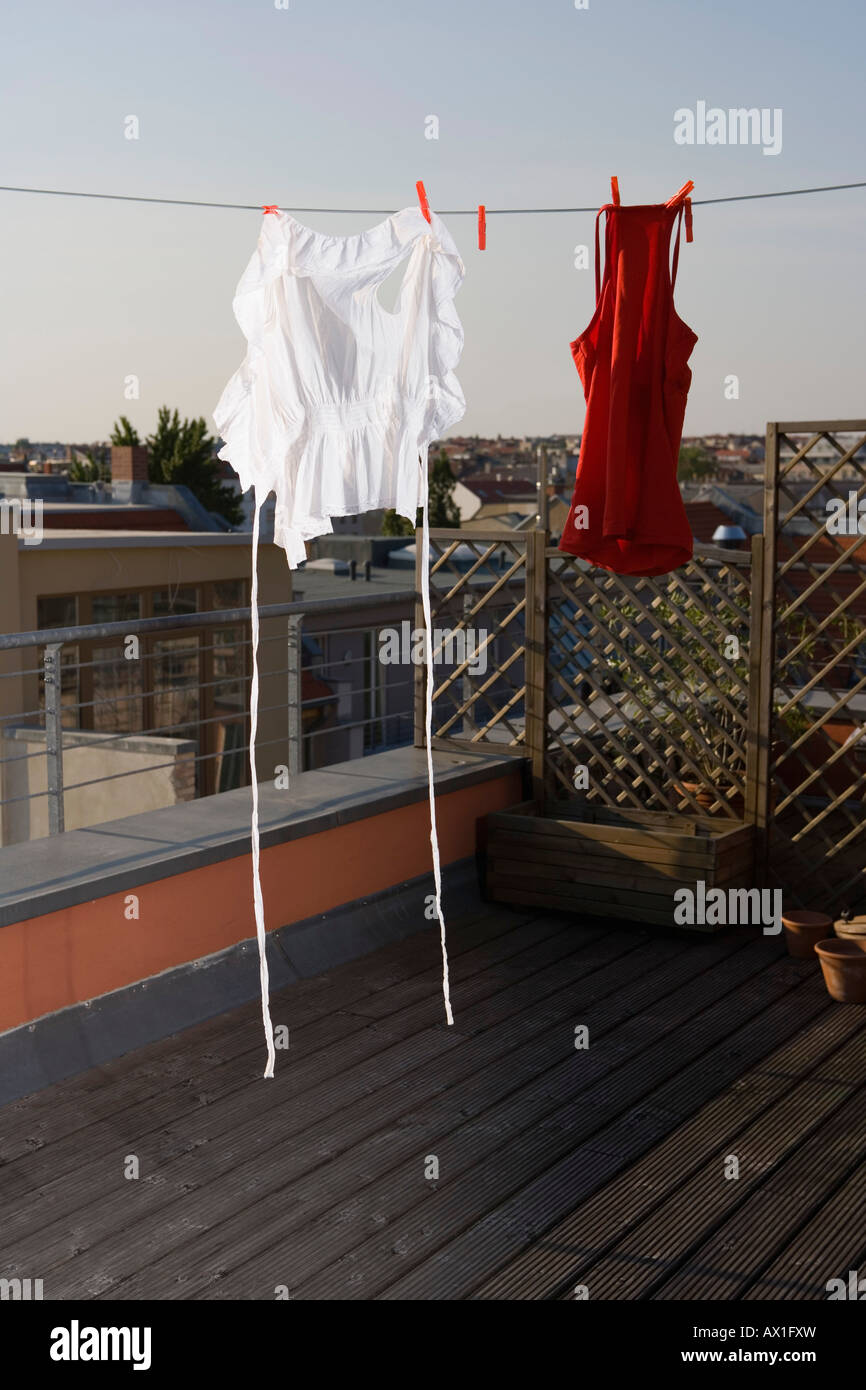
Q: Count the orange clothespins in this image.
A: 6